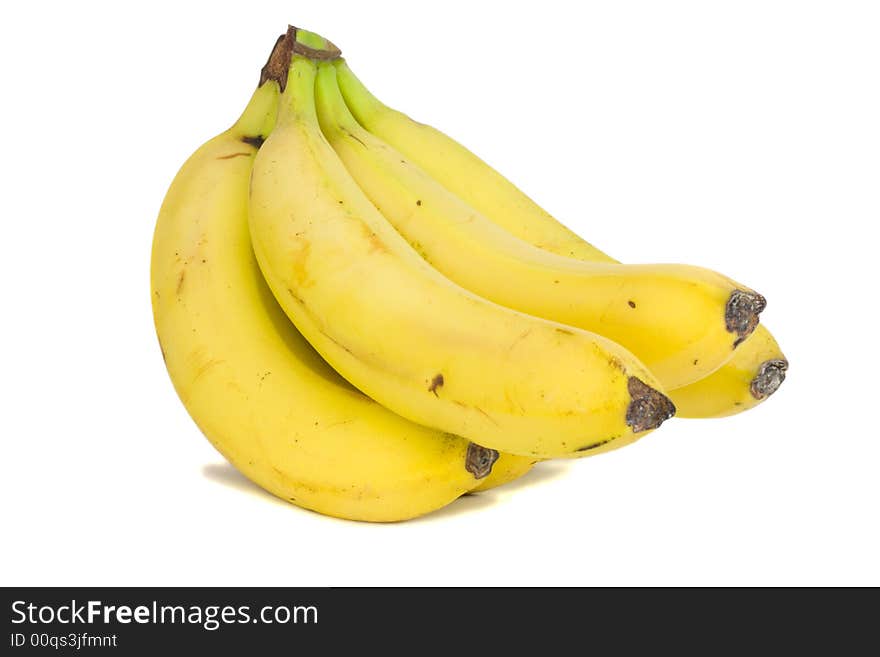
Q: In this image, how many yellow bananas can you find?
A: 5